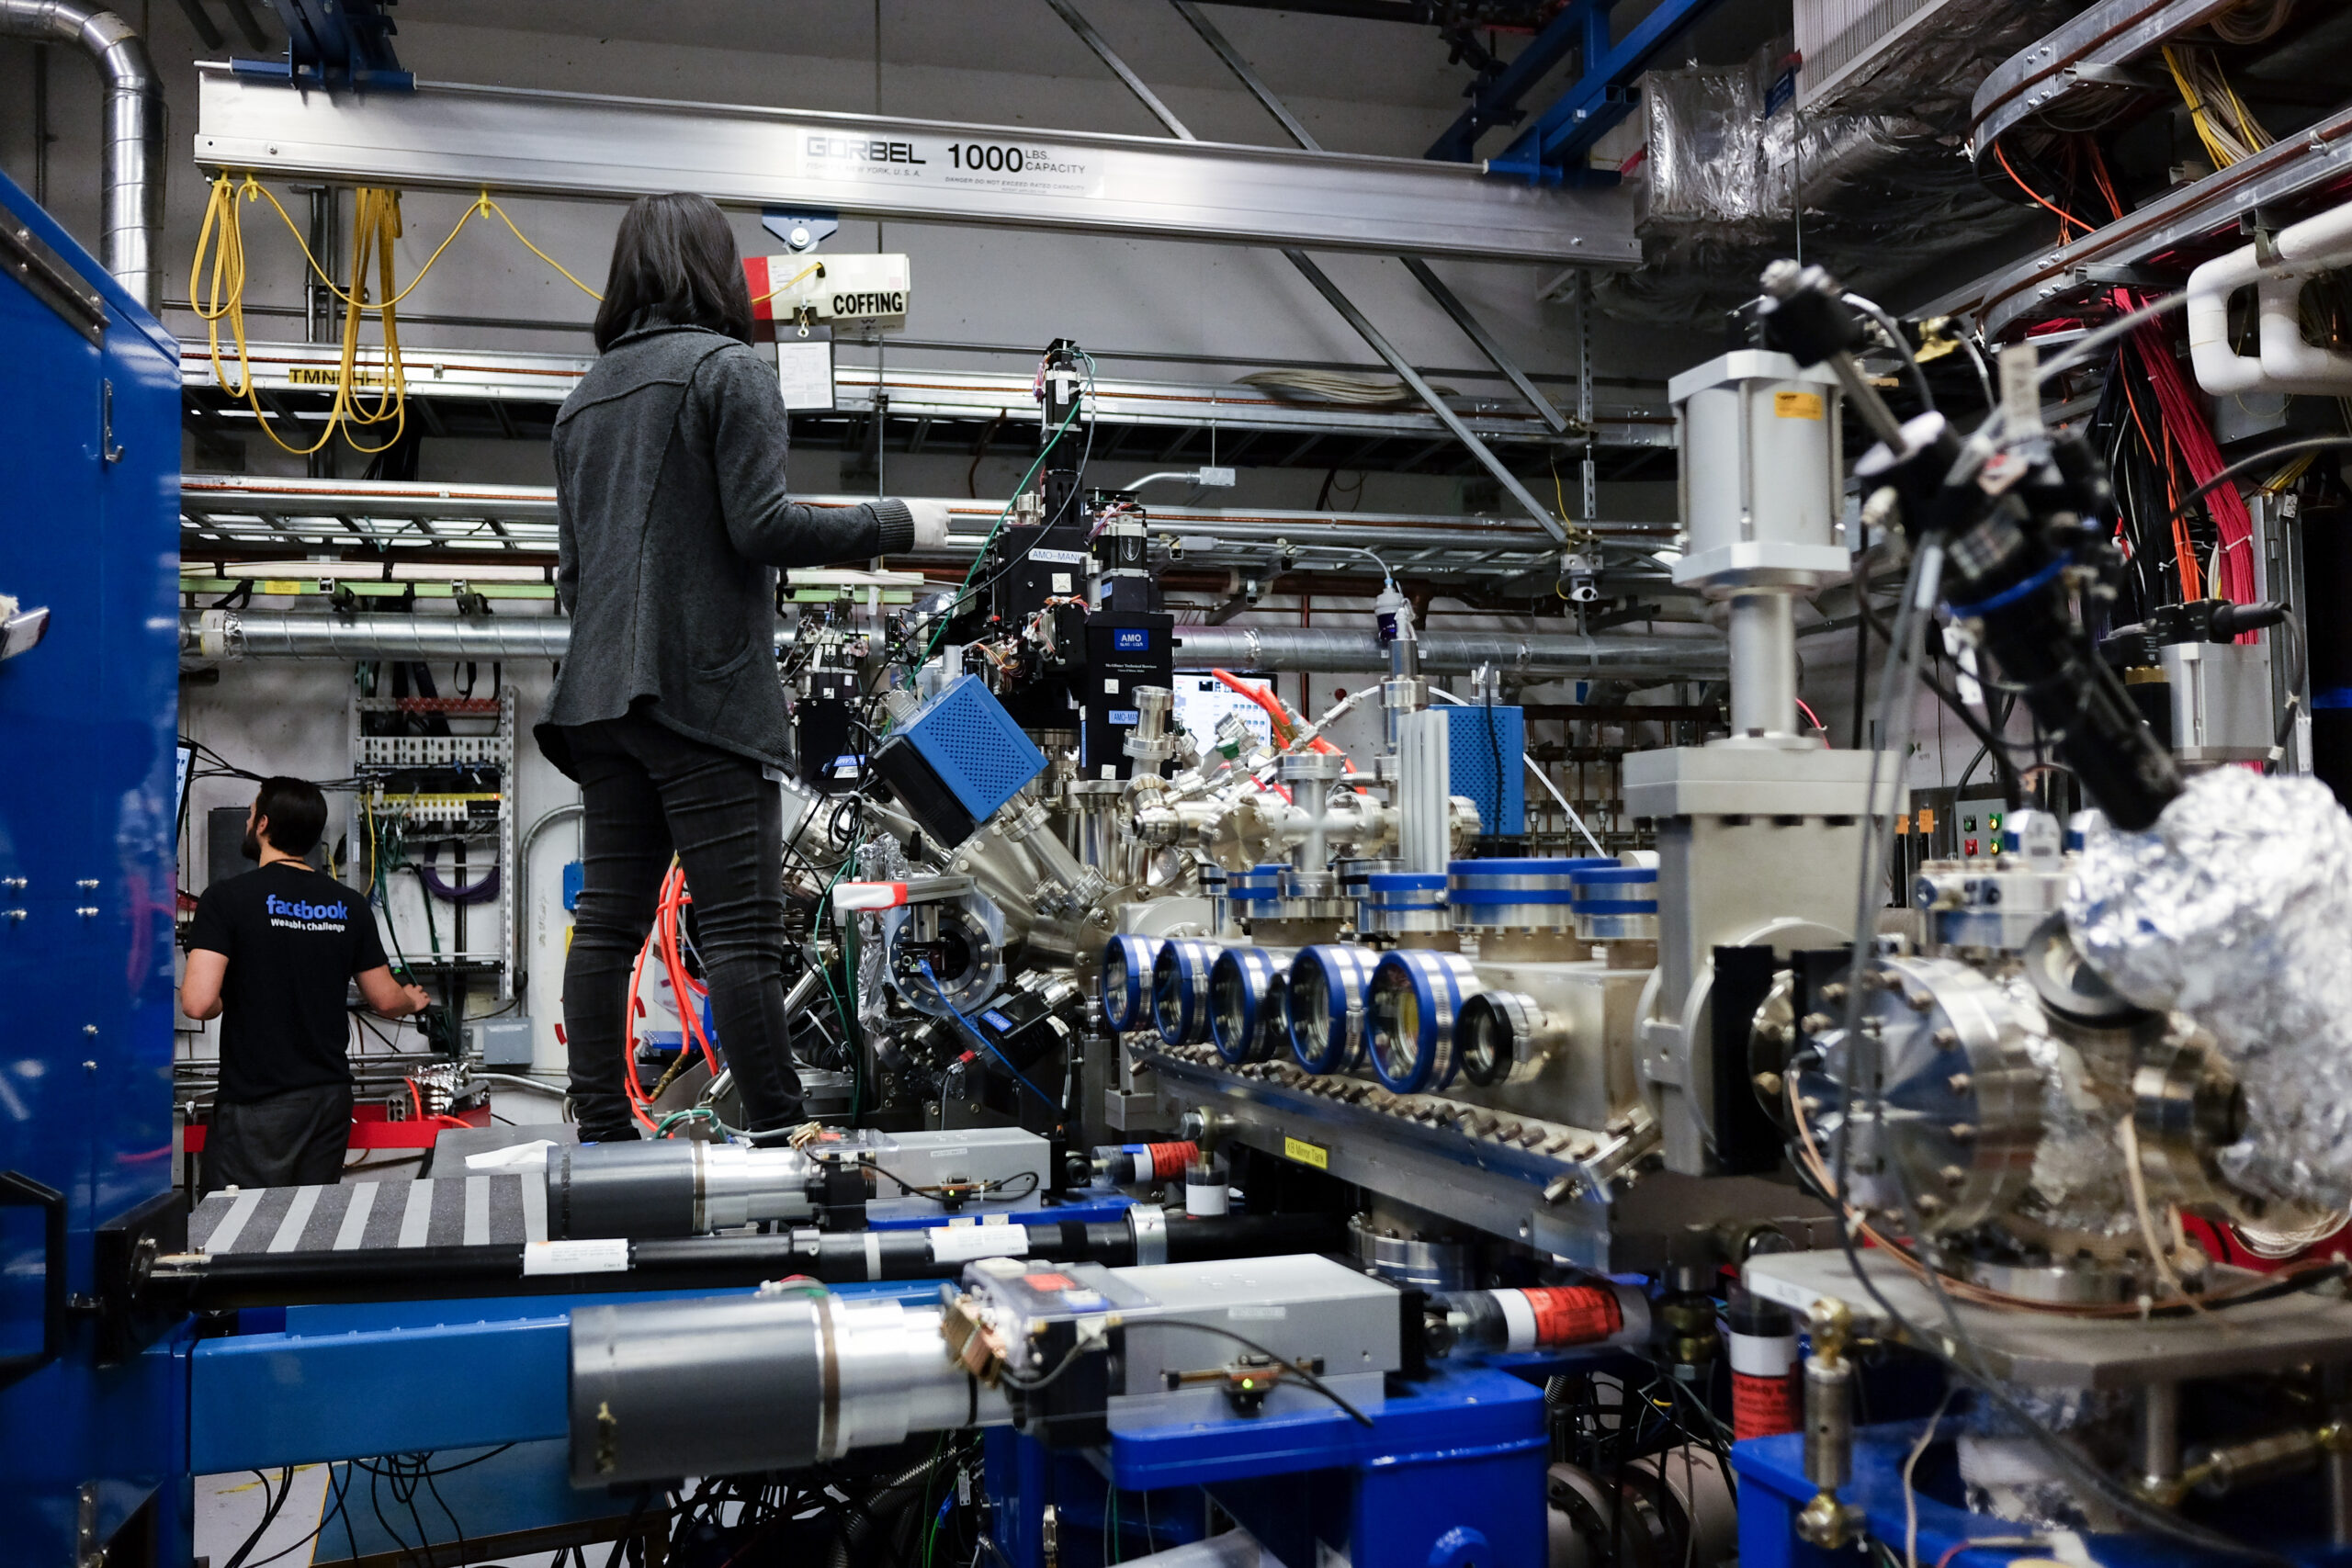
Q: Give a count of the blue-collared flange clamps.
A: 9